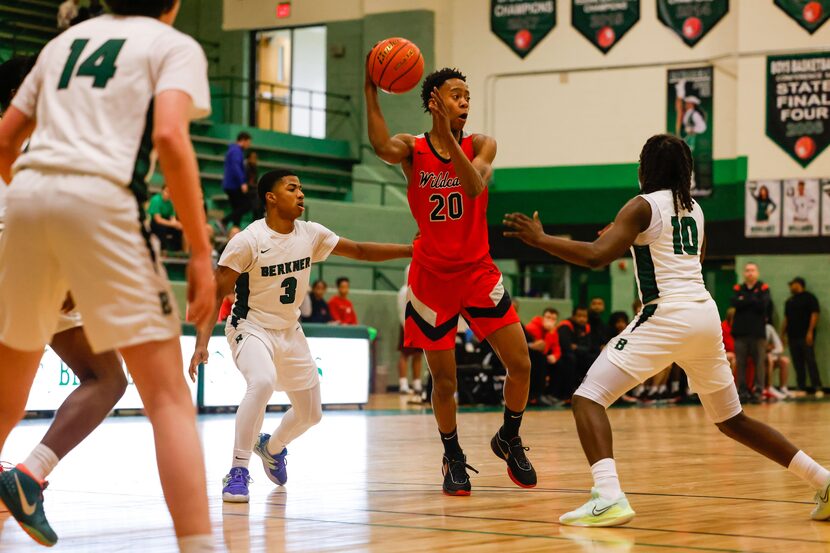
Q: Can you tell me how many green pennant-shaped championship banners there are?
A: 5